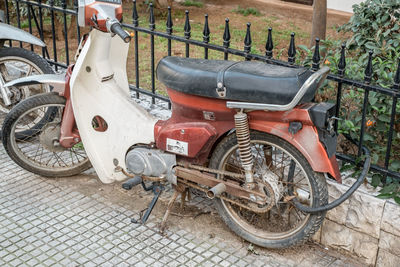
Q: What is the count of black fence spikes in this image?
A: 13